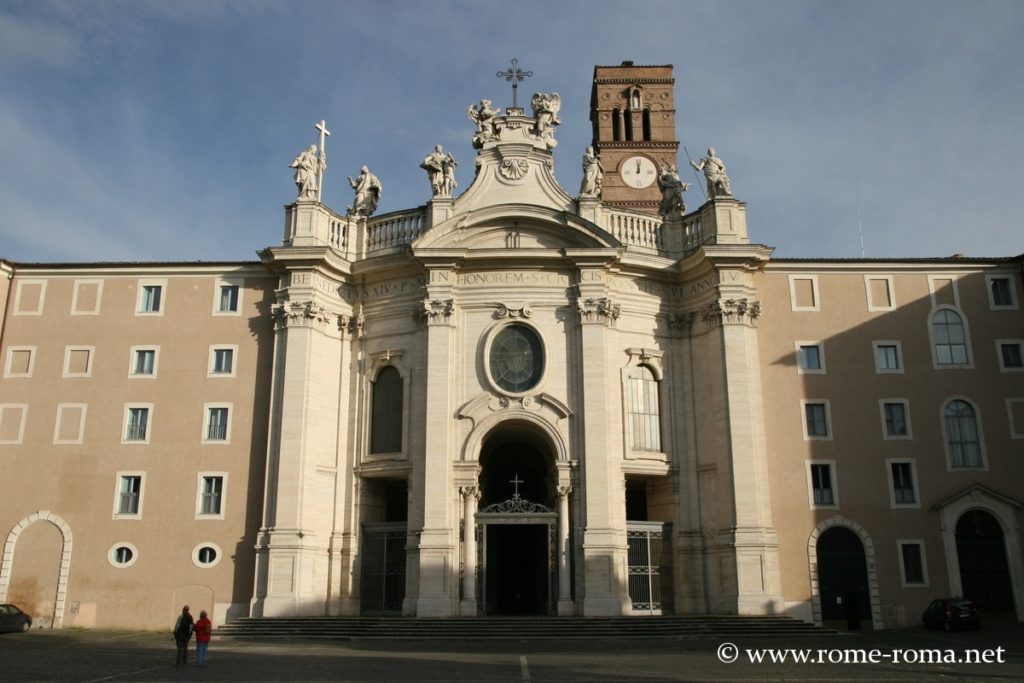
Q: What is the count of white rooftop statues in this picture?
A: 8